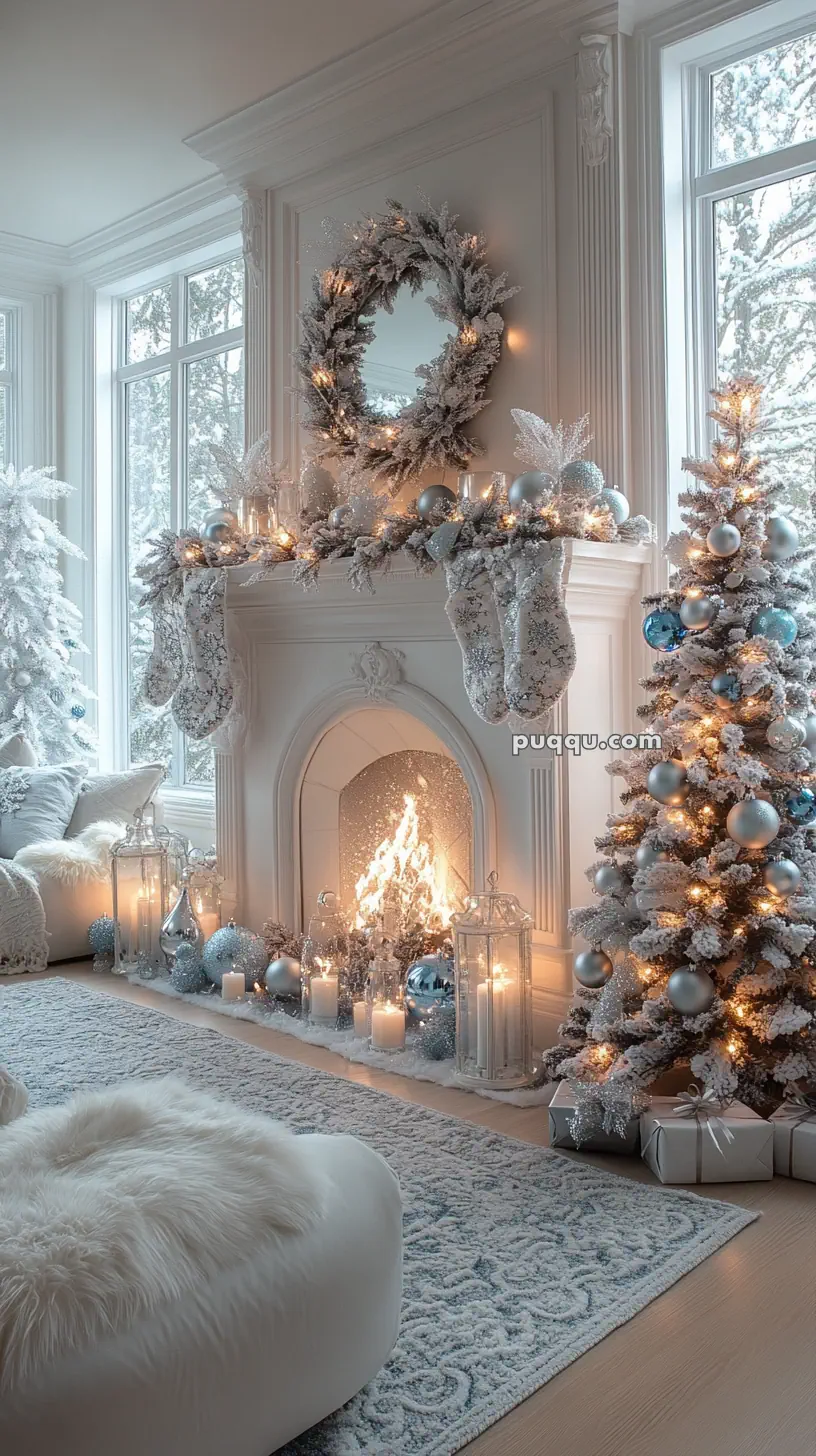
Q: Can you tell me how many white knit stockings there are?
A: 4